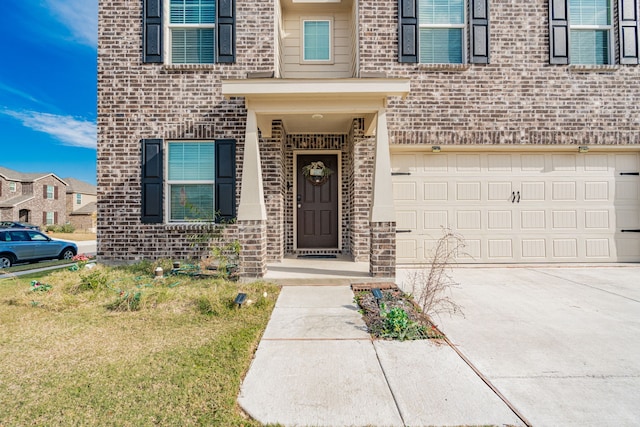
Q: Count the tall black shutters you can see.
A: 8